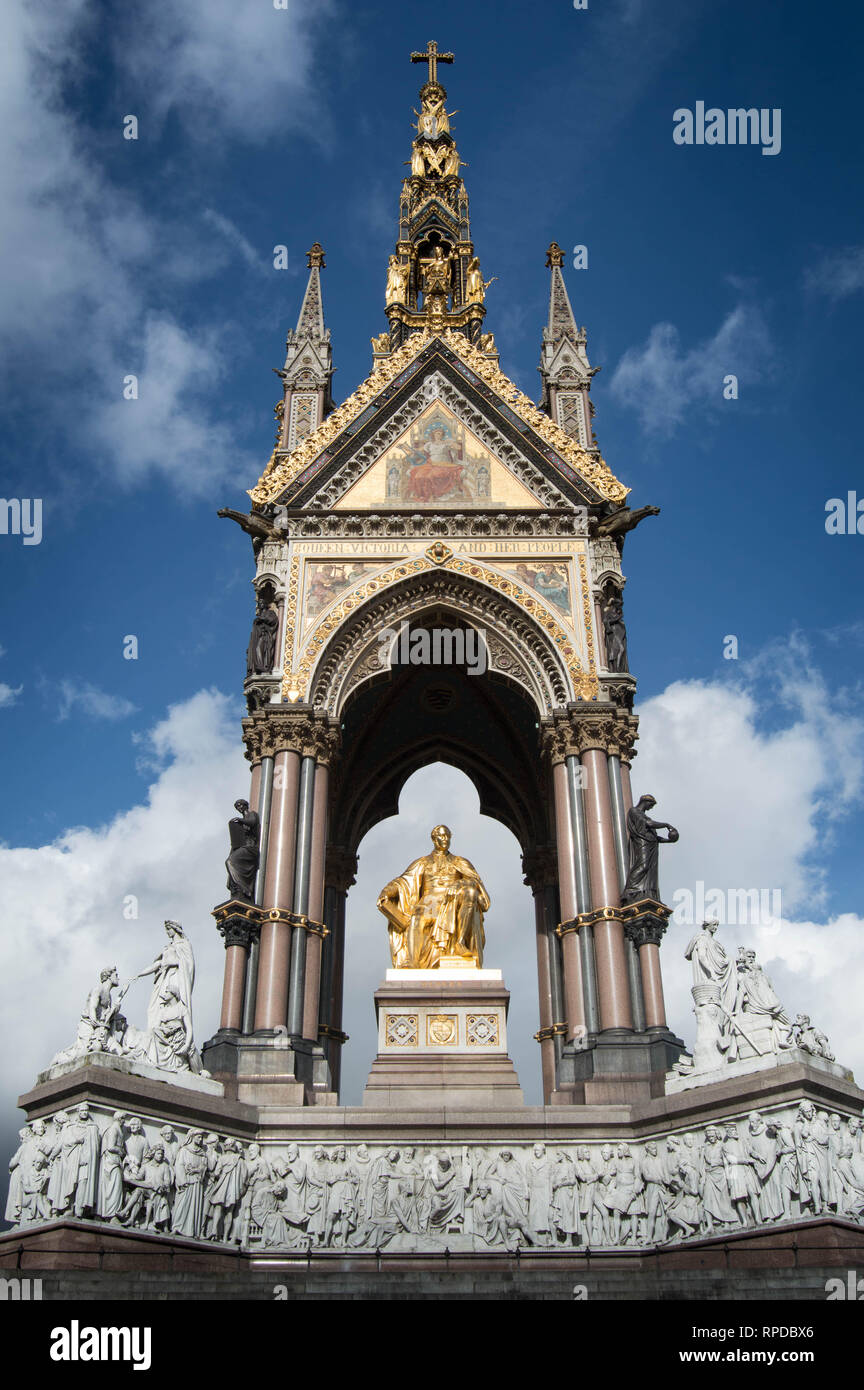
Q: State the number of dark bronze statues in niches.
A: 2